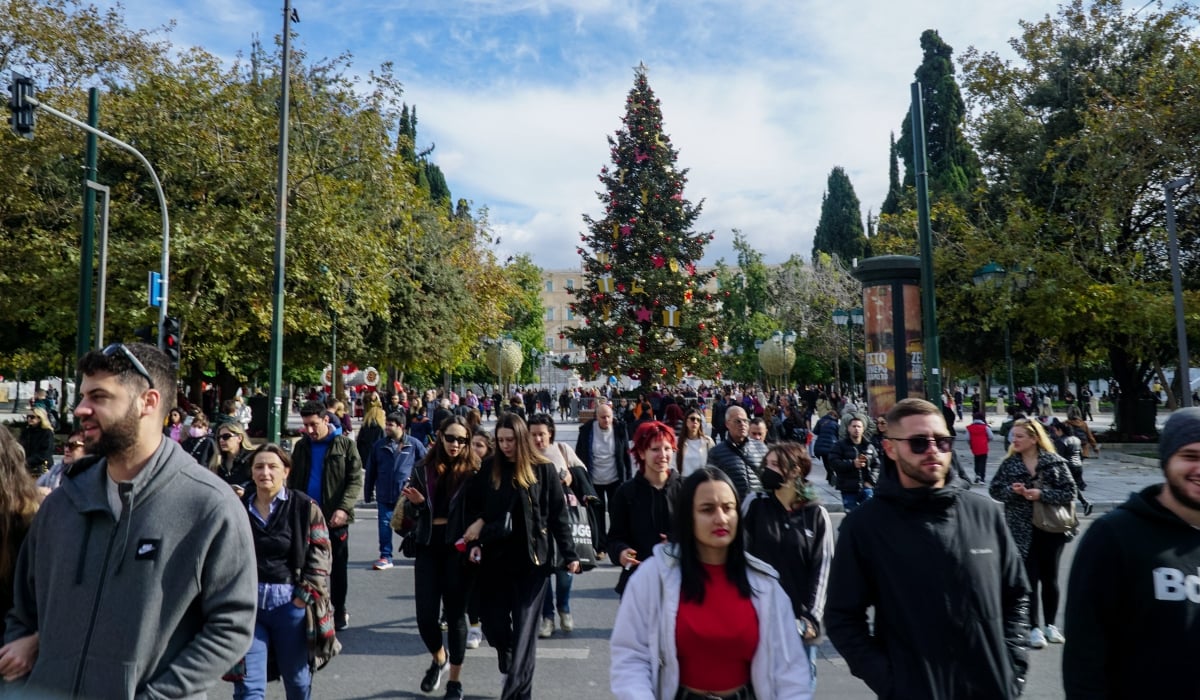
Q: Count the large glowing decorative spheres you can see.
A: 2